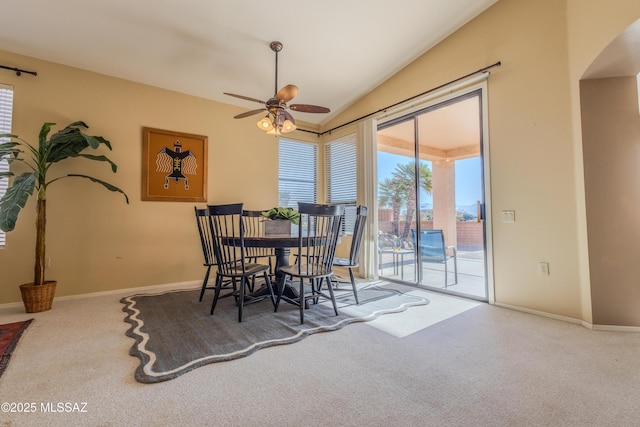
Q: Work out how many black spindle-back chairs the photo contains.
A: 6